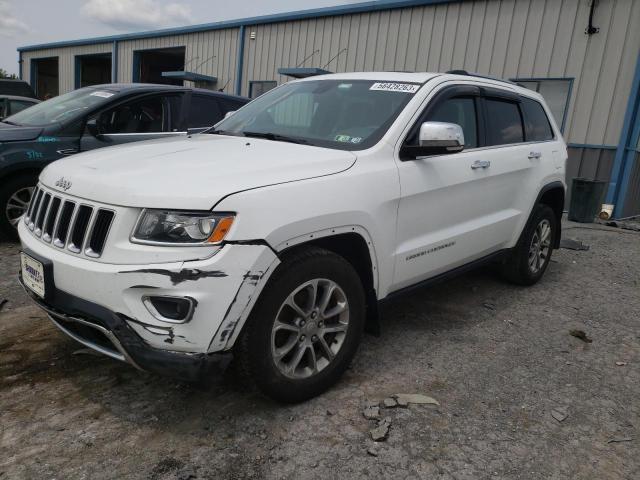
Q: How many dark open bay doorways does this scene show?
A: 3